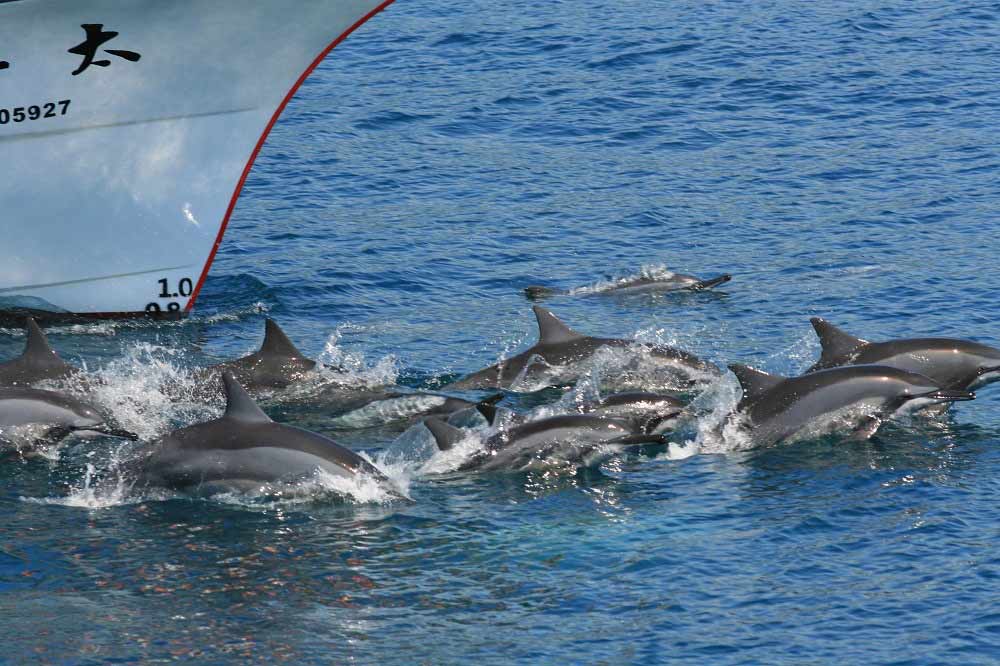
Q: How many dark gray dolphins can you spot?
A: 11